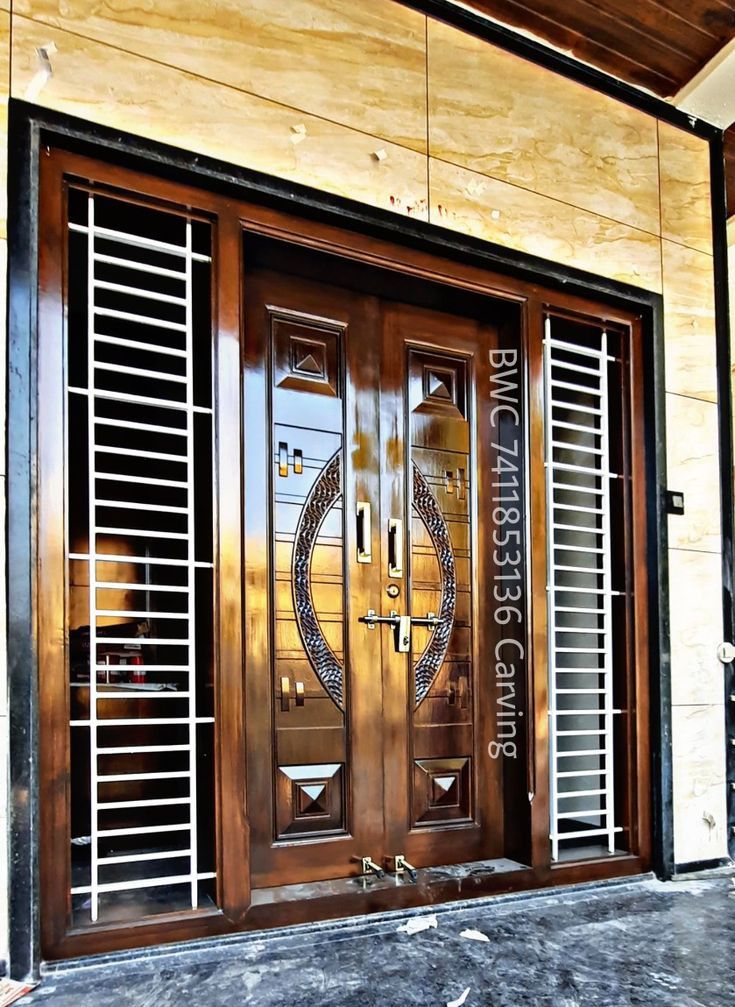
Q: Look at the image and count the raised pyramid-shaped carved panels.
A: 4